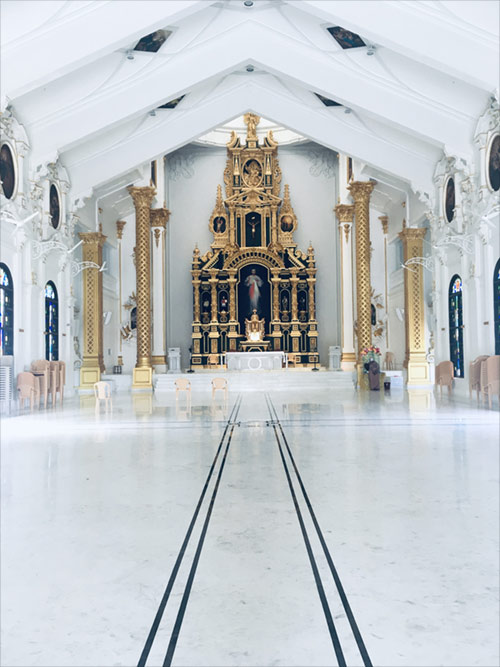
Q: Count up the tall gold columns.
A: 4